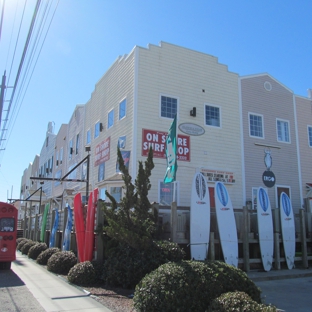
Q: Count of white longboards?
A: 4